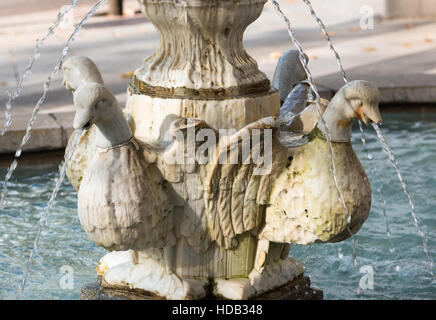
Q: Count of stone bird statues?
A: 4